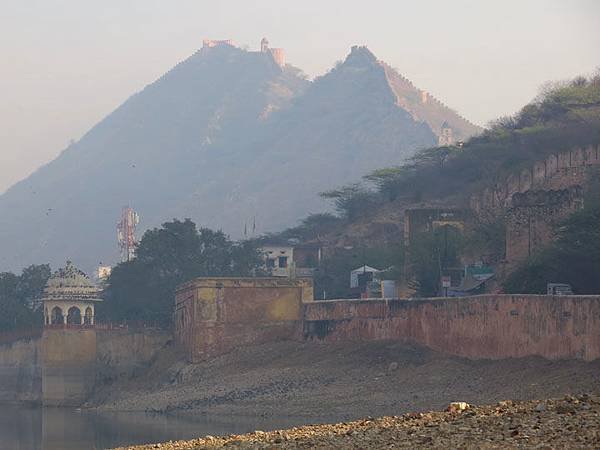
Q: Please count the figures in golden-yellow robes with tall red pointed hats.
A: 0